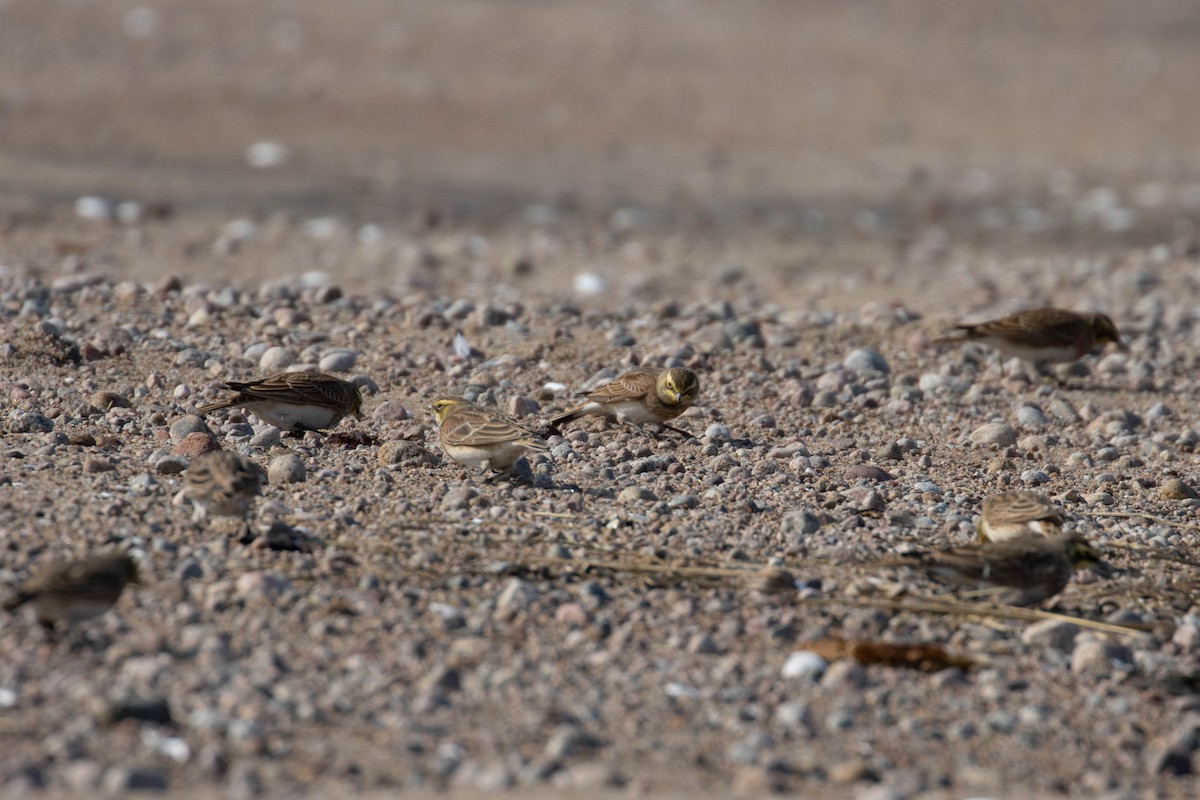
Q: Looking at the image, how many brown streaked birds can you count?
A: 8